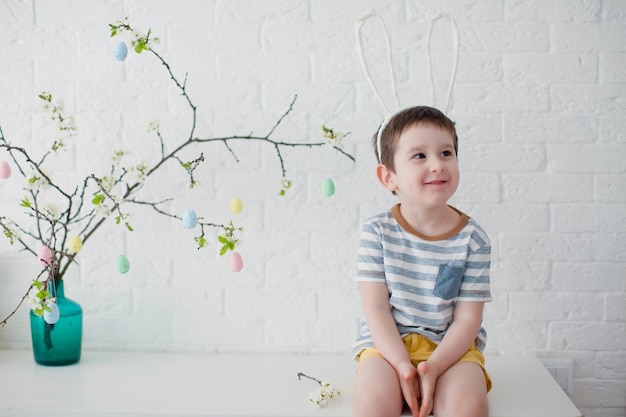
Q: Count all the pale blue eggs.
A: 3